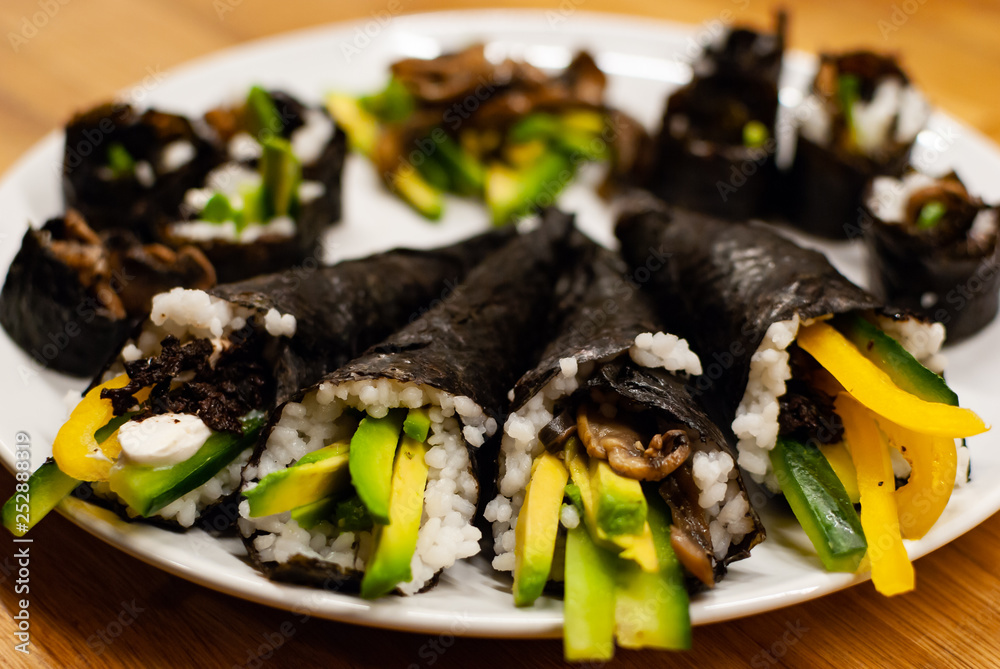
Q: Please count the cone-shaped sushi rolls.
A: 4